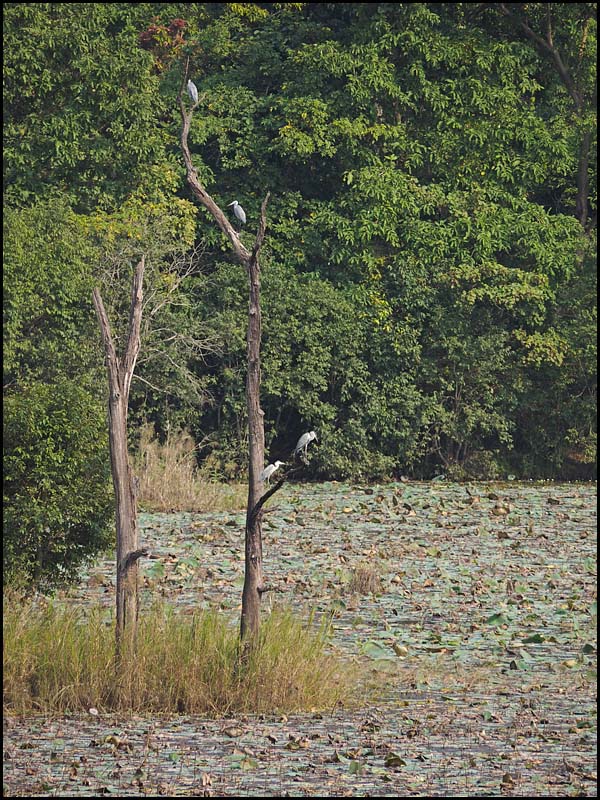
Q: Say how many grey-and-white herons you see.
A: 4